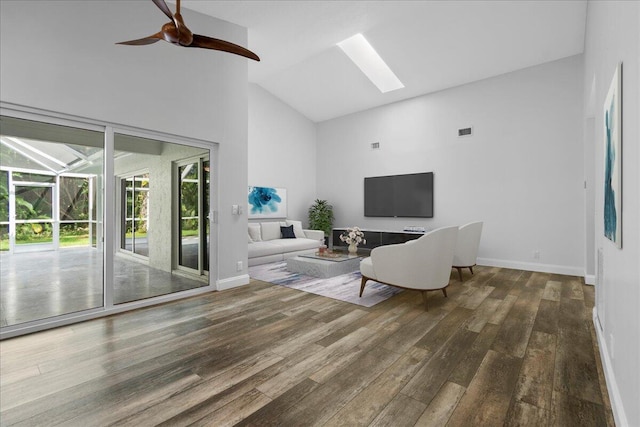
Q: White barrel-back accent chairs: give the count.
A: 2